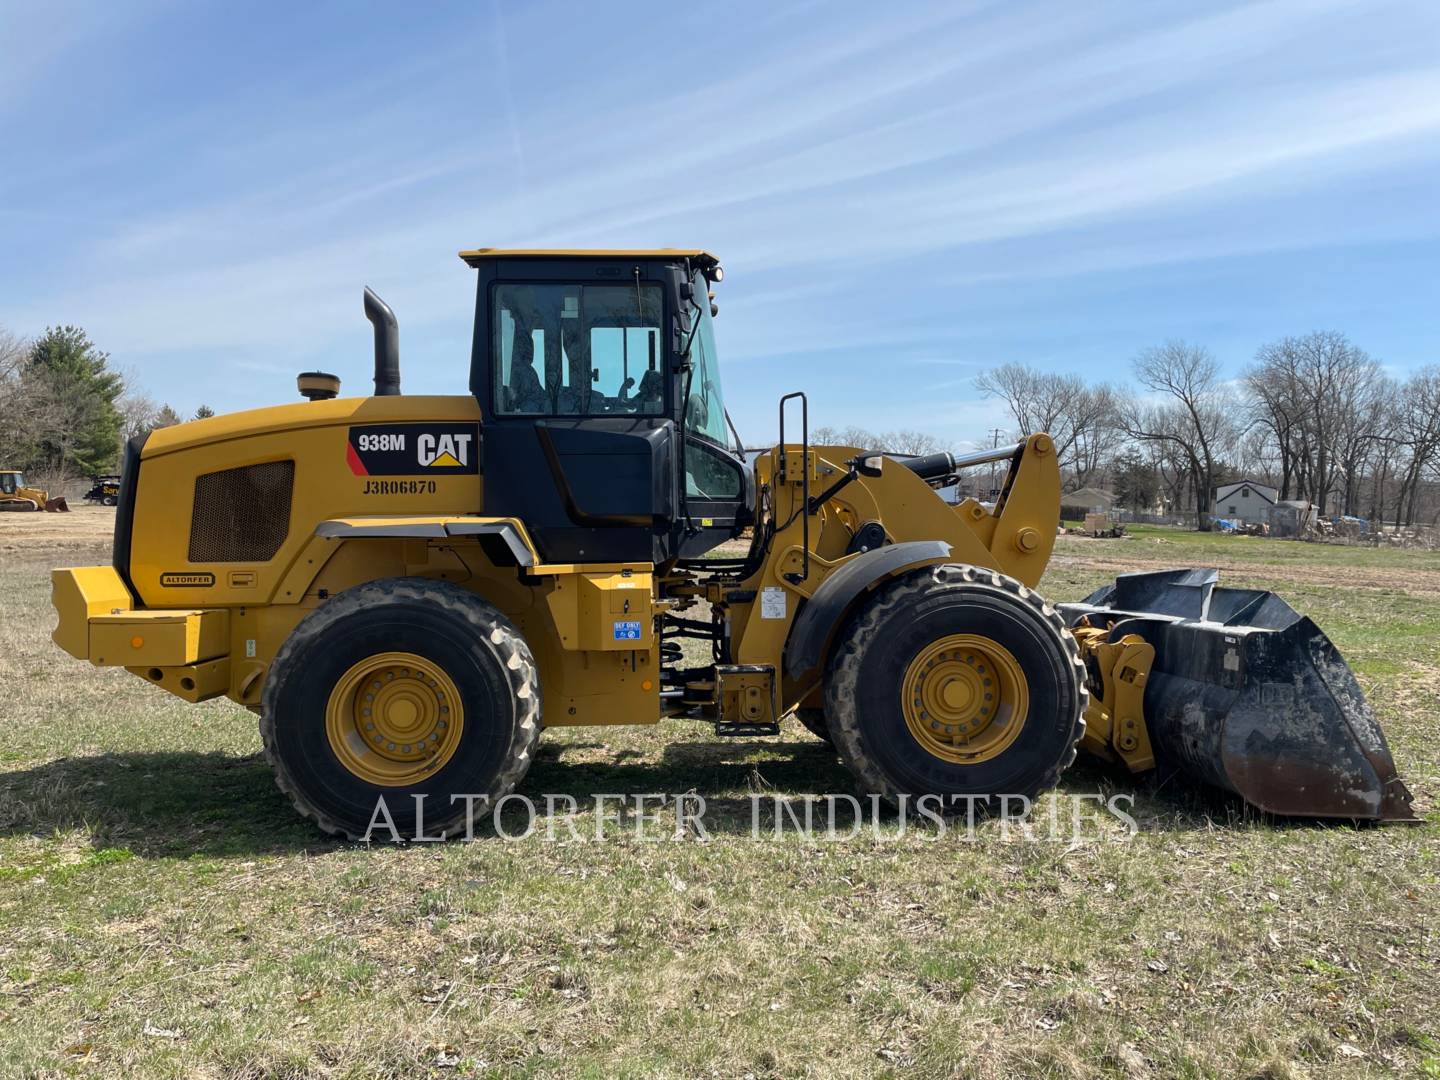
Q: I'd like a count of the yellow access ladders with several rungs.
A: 0